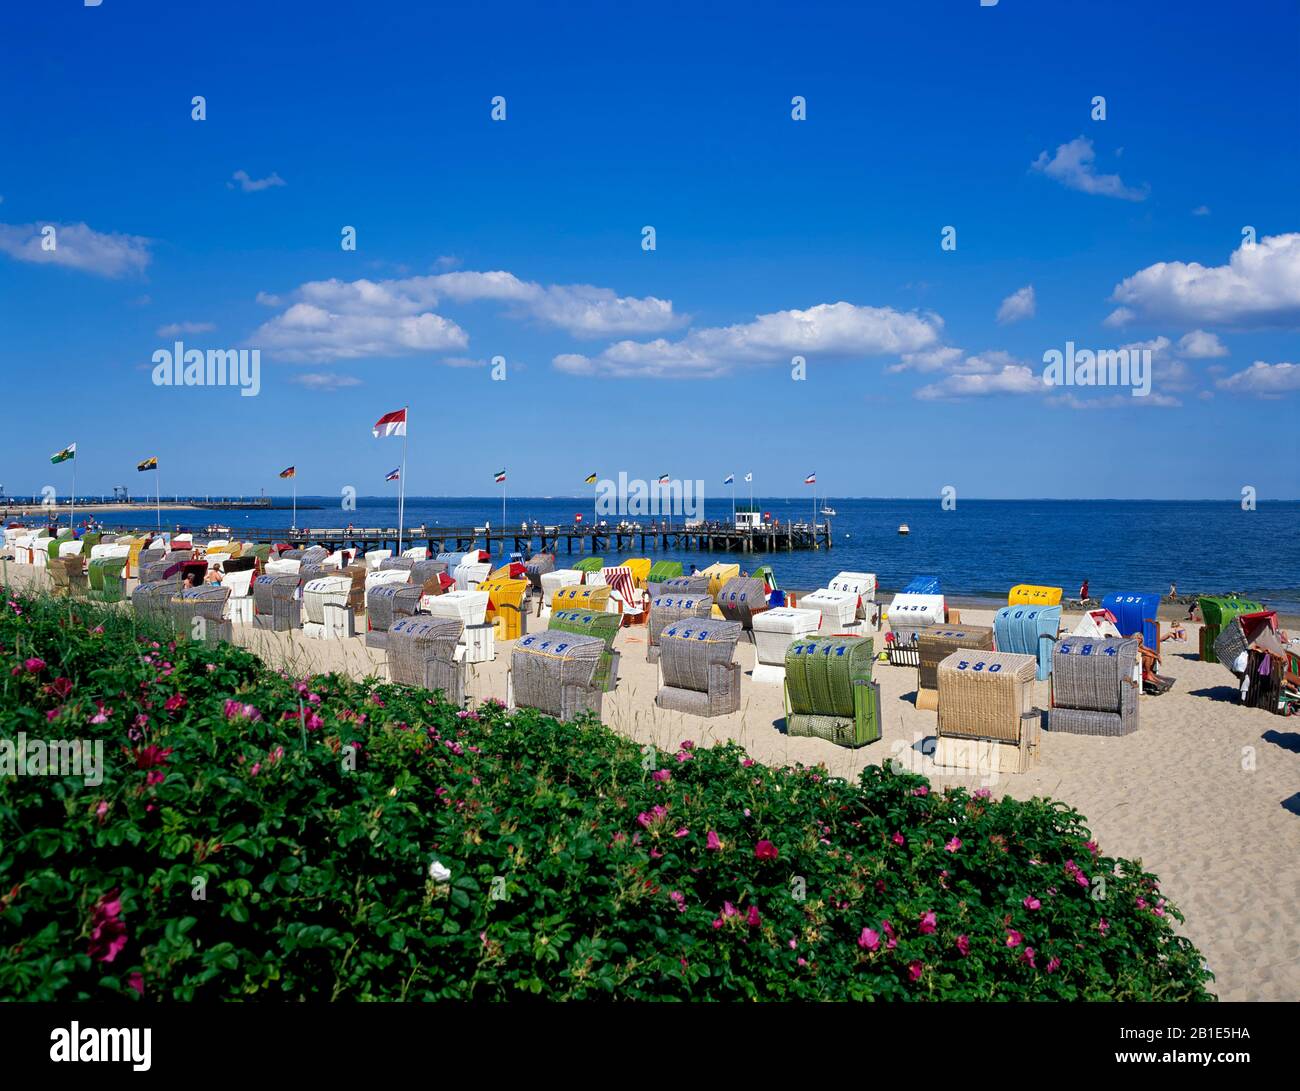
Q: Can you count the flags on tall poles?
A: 11